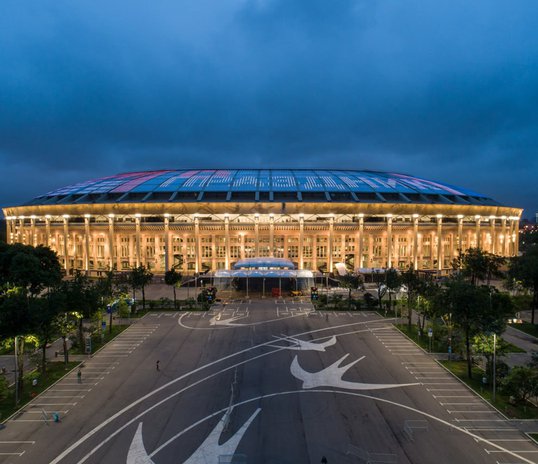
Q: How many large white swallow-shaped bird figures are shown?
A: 4